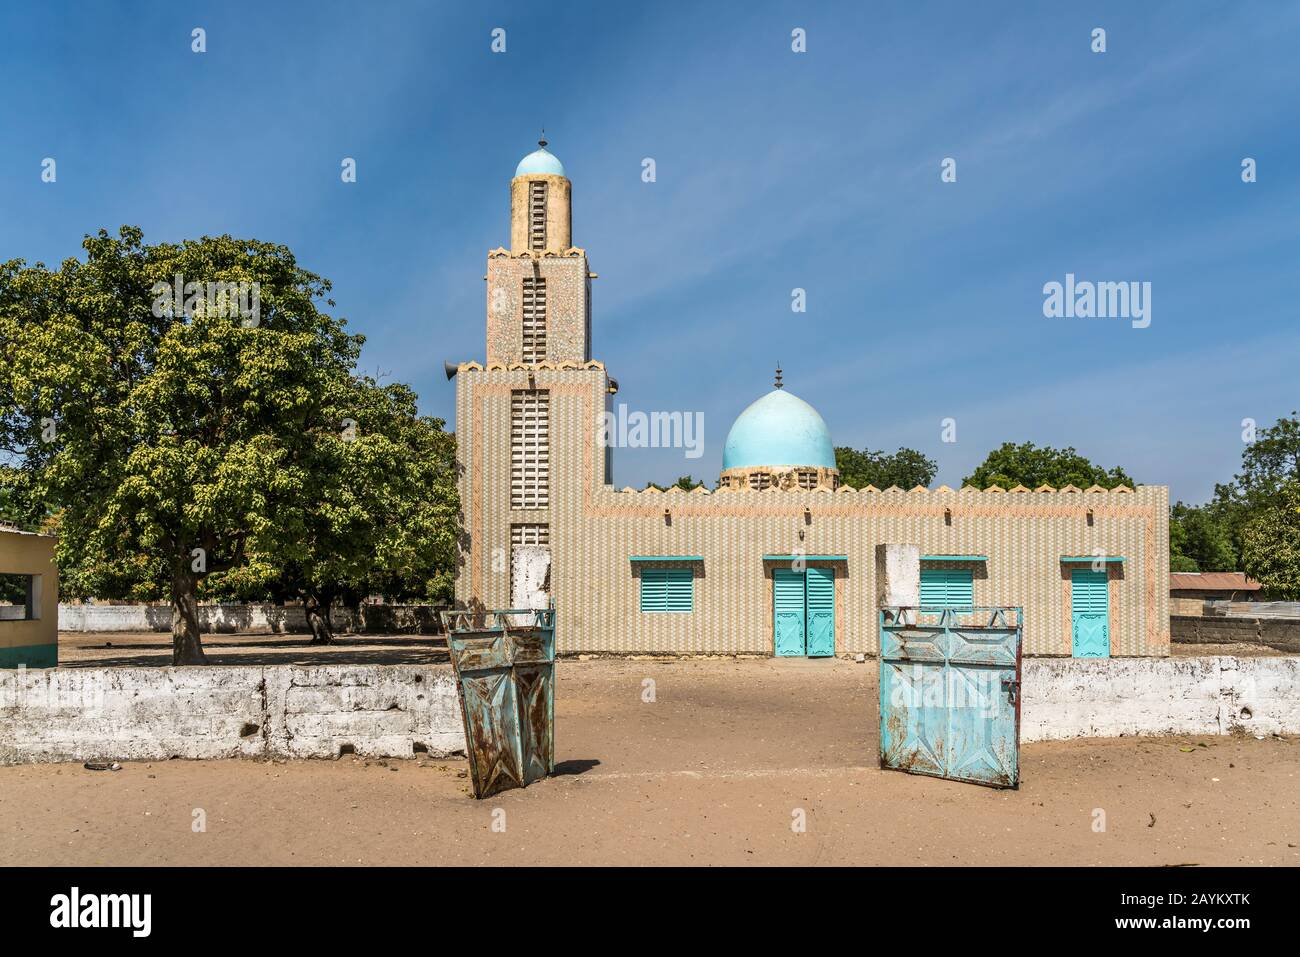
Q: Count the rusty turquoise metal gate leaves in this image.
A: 2